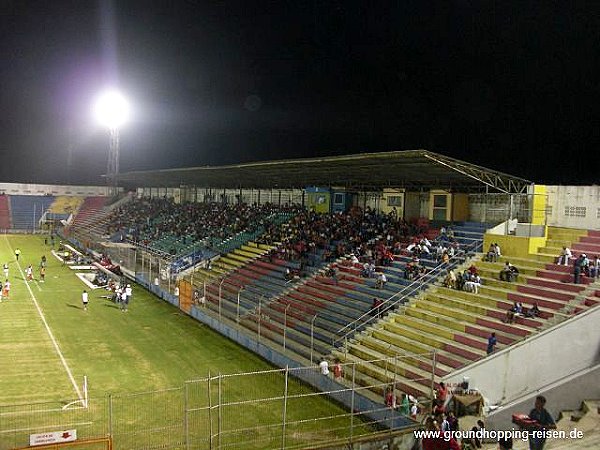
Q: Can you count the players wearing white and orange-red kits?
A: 2